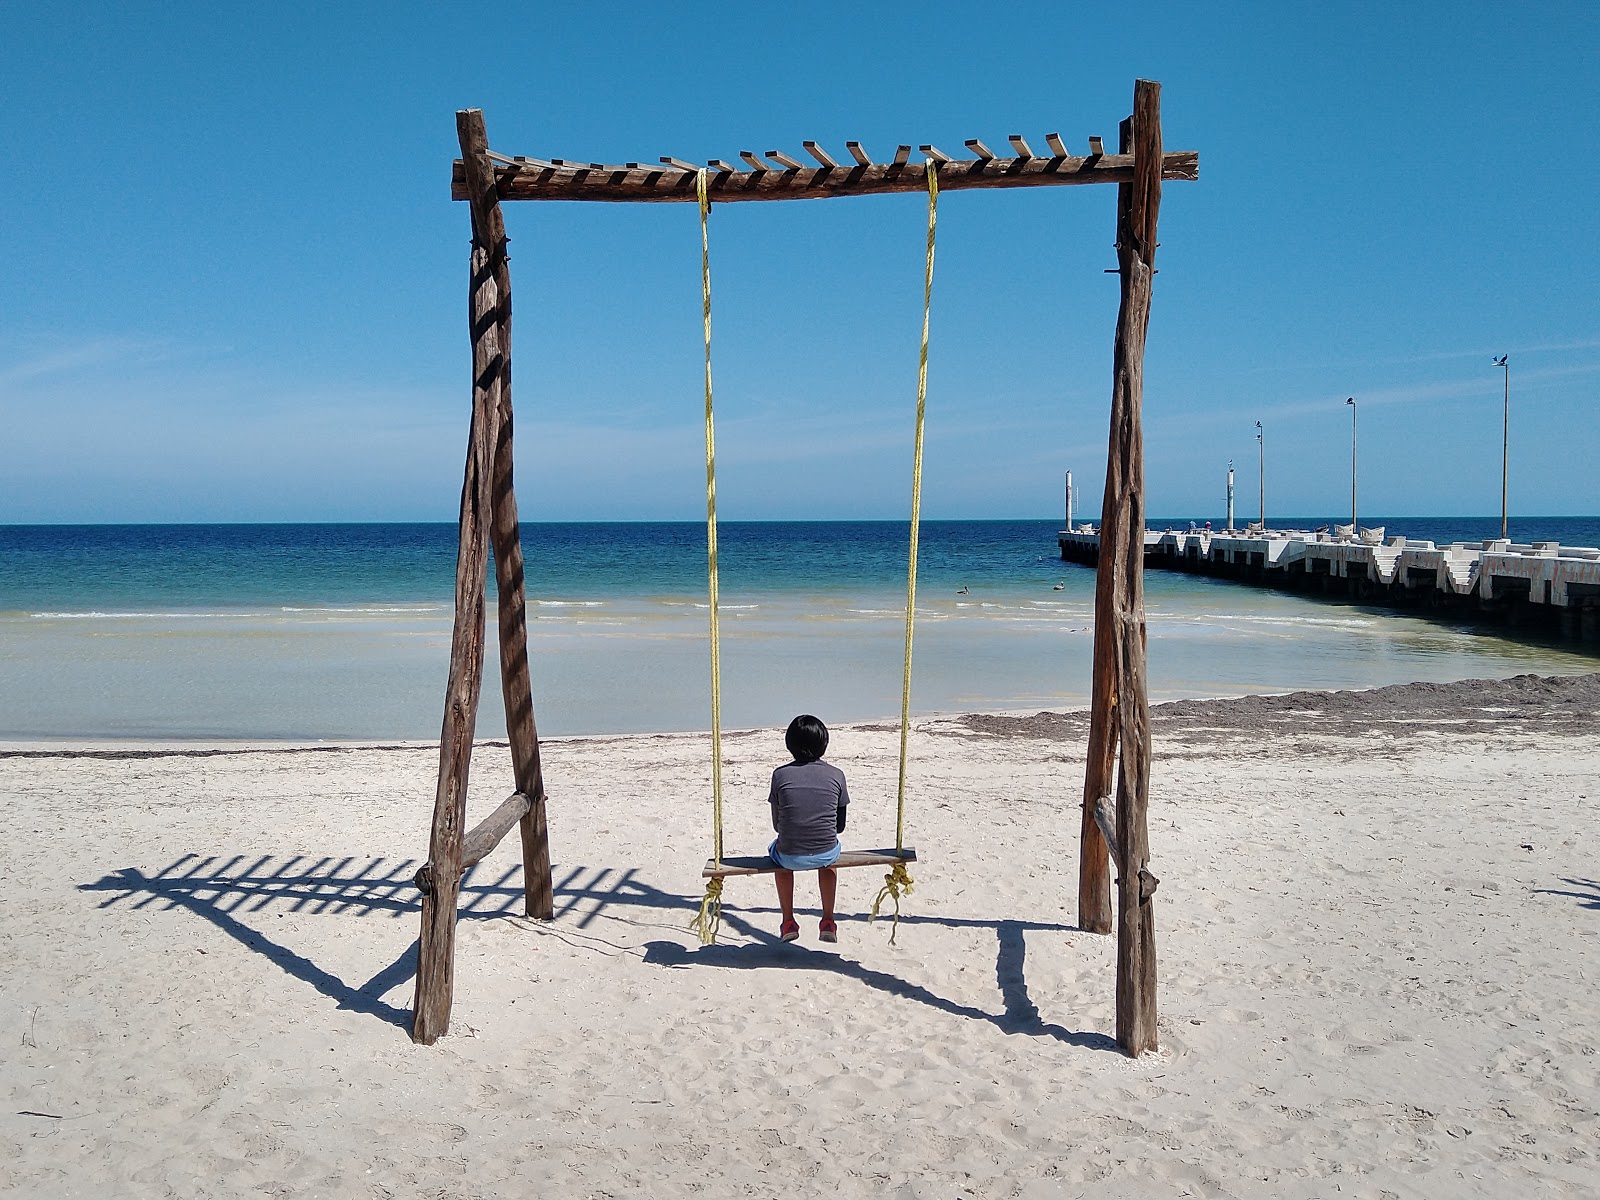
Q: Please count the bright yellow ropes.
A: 2